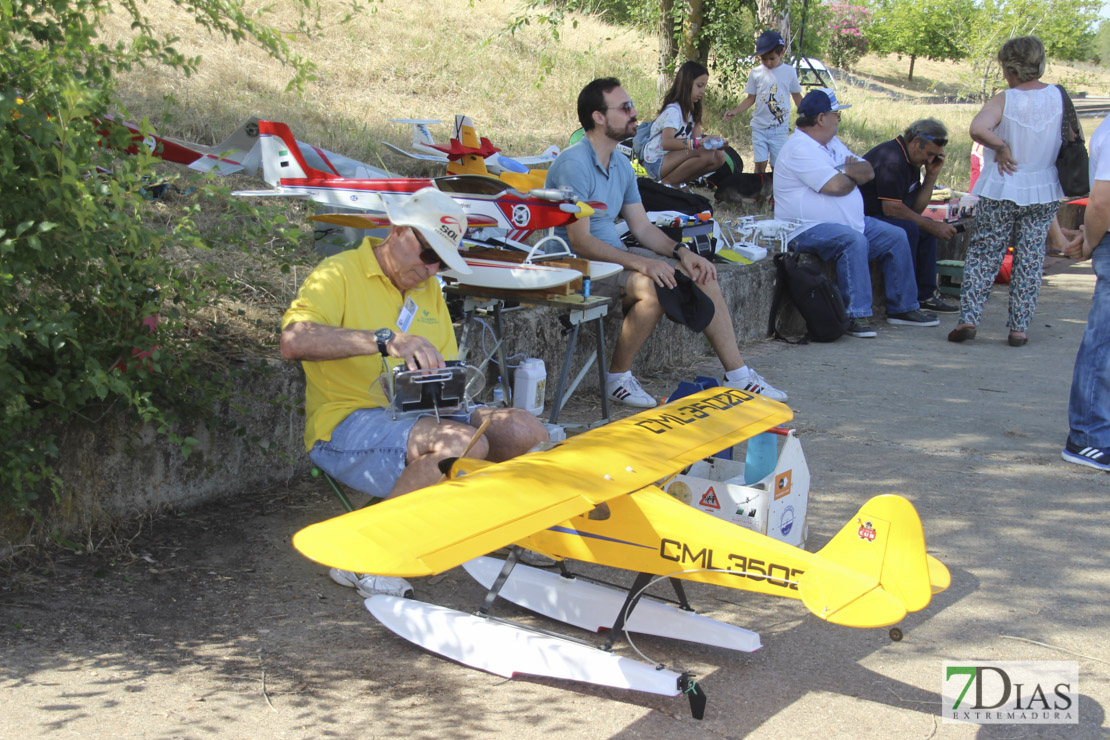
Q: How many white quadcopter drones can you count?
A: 1